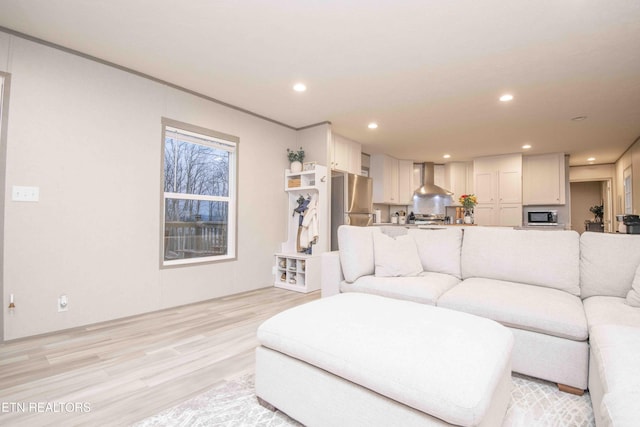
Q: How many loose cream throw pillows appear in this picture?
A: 2